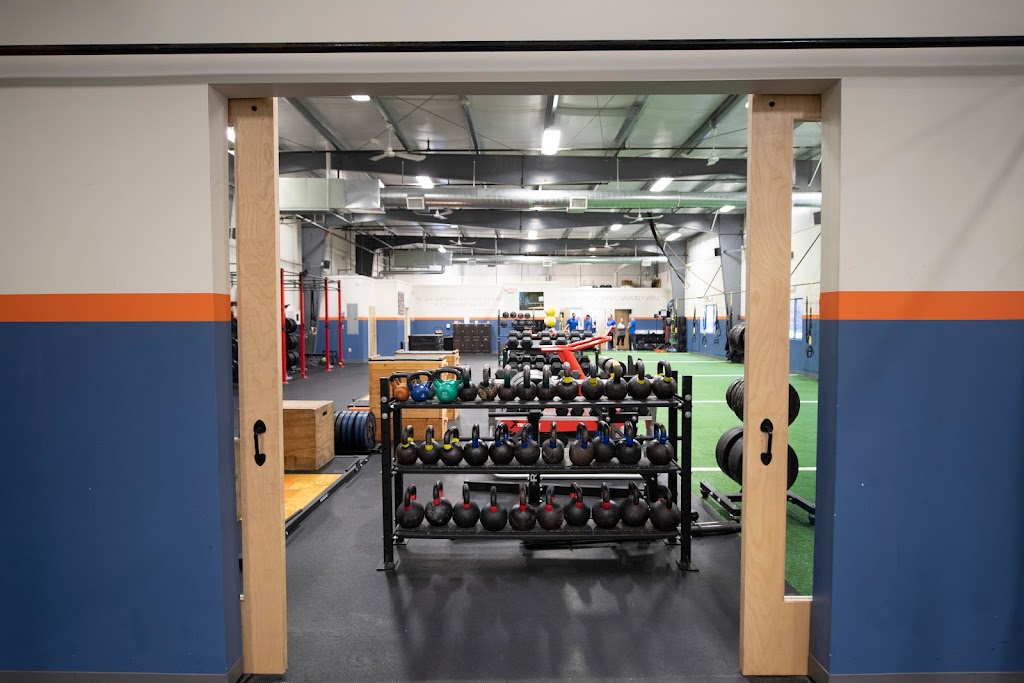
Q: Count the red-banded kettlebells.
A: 10